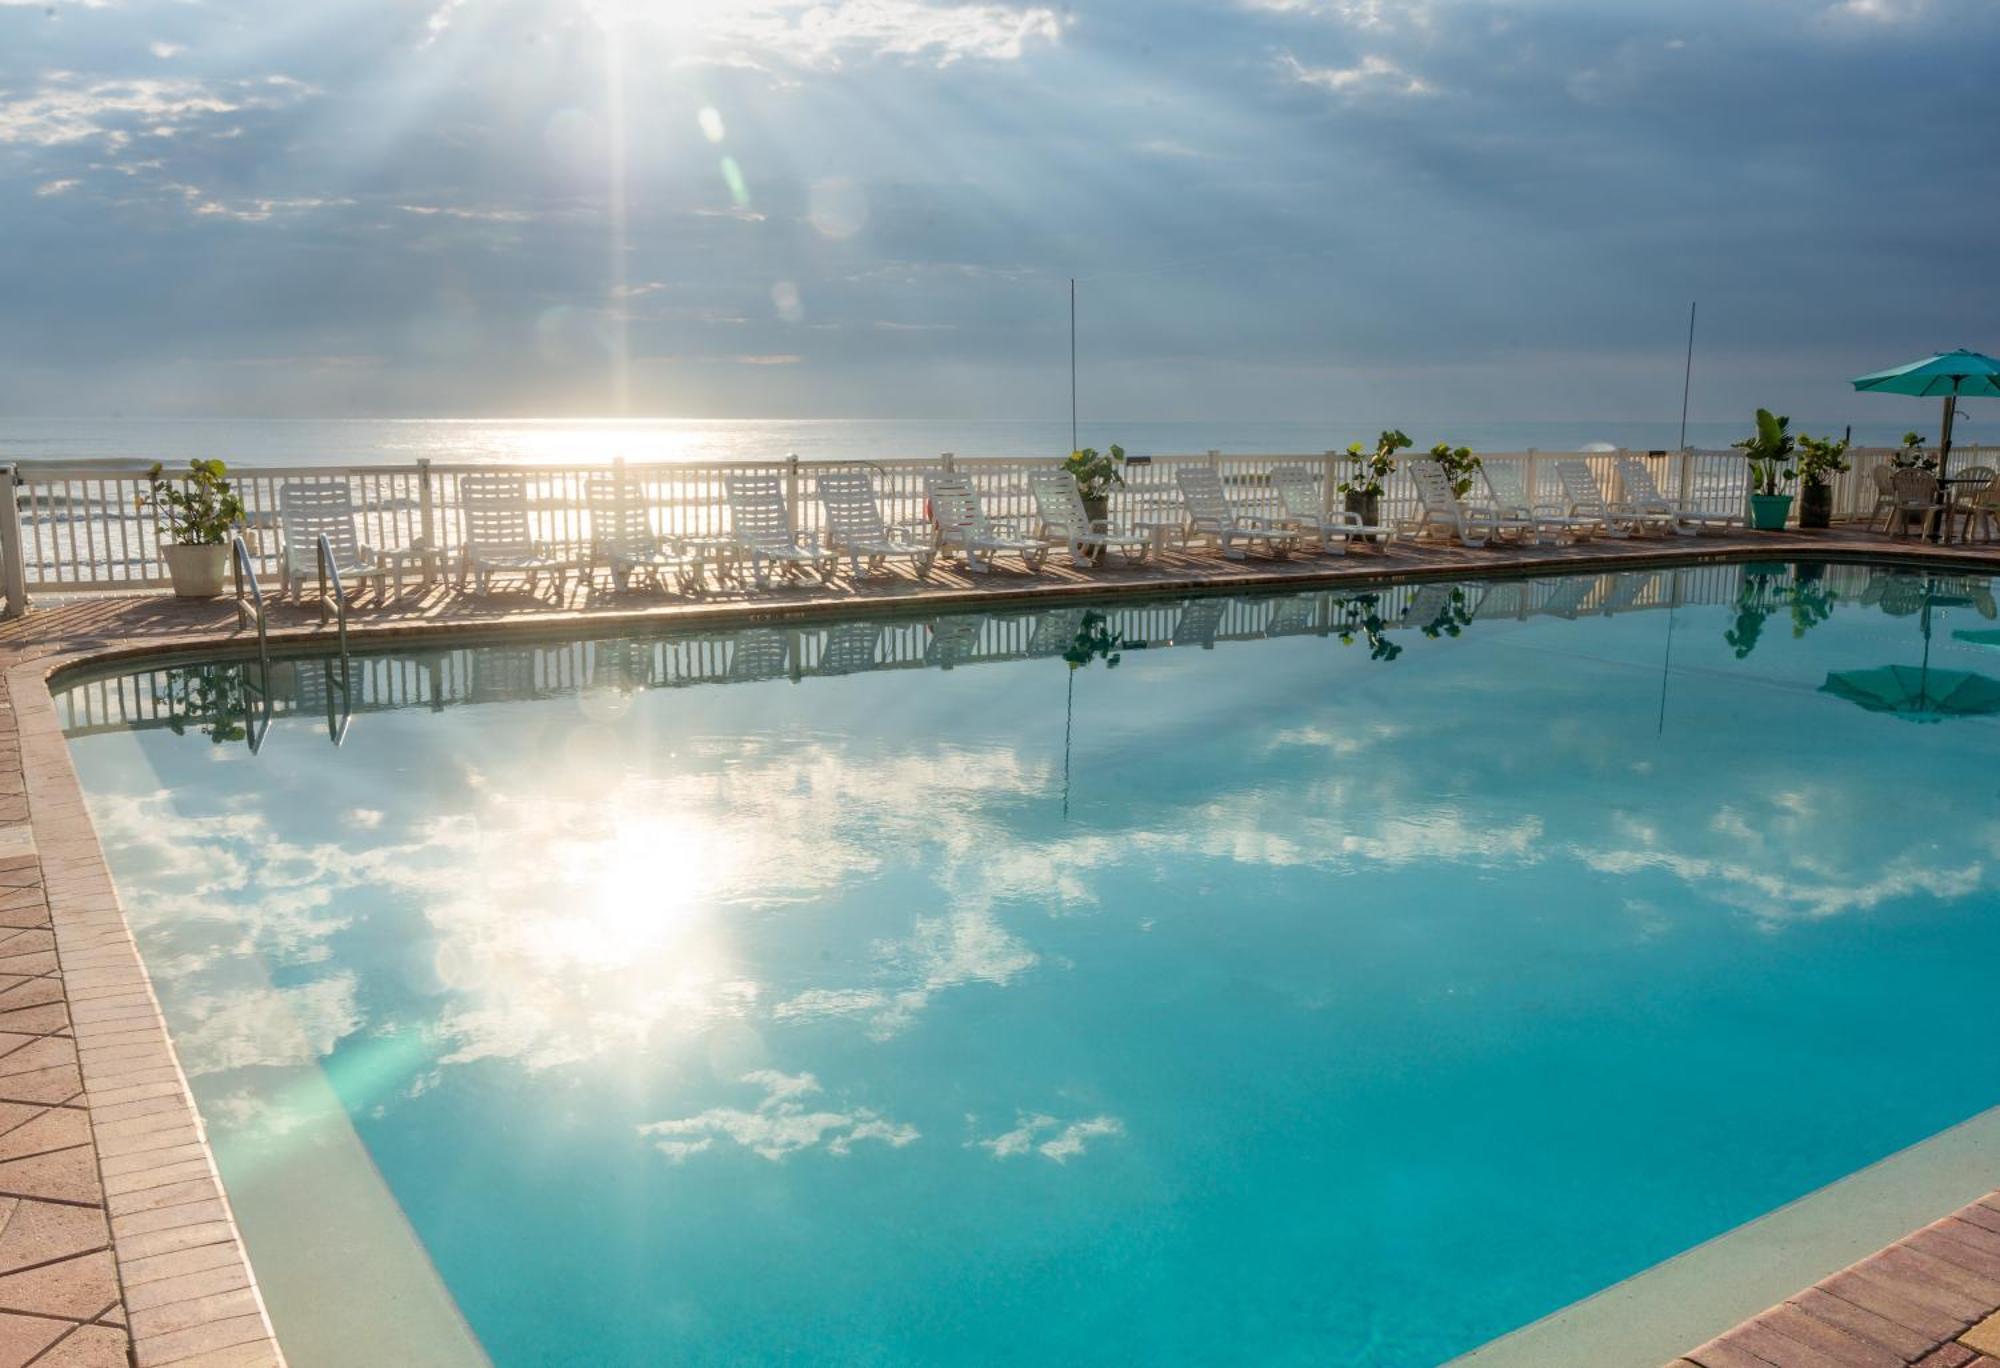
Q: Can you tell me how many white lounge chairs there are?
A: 13